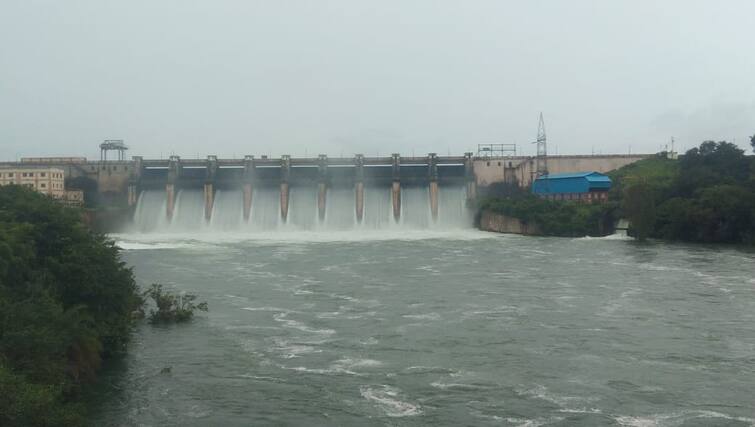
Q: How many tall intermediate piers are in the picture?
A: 8